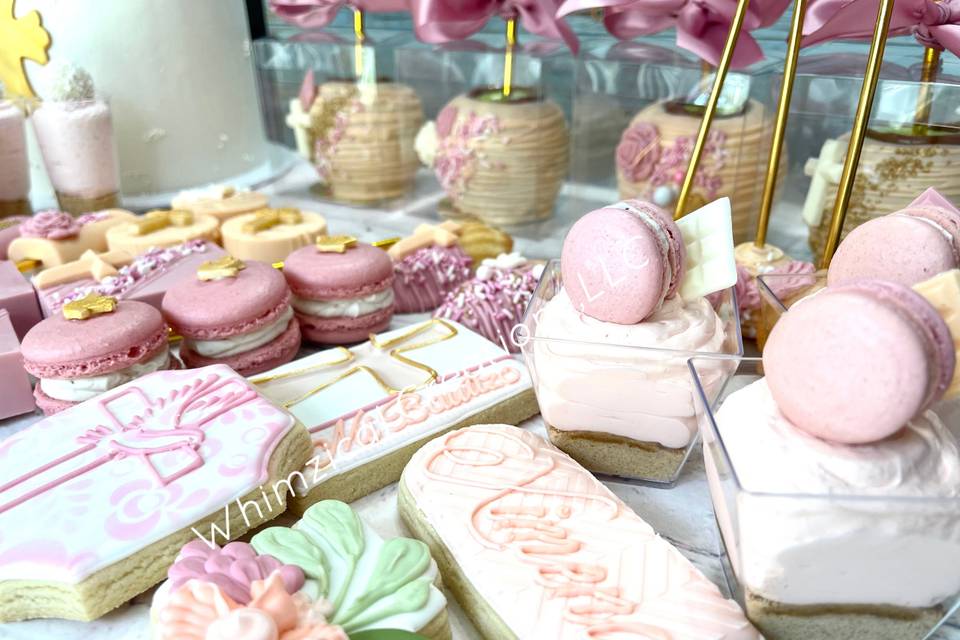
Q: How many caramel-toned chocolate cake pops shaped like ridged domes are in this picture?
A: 4